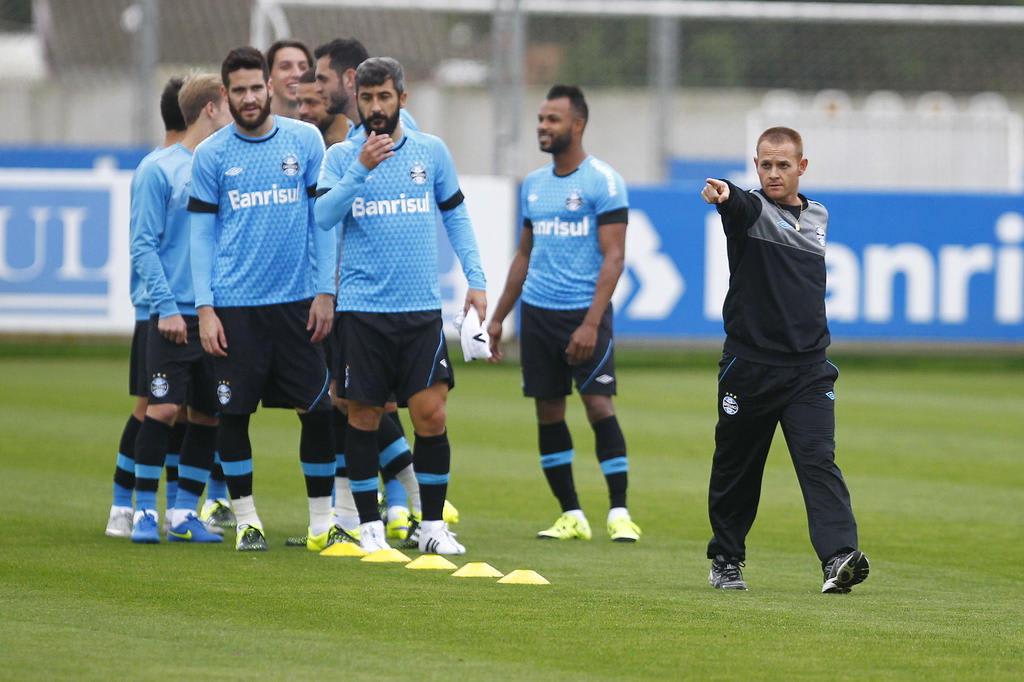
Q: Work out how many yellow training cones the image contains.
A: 5